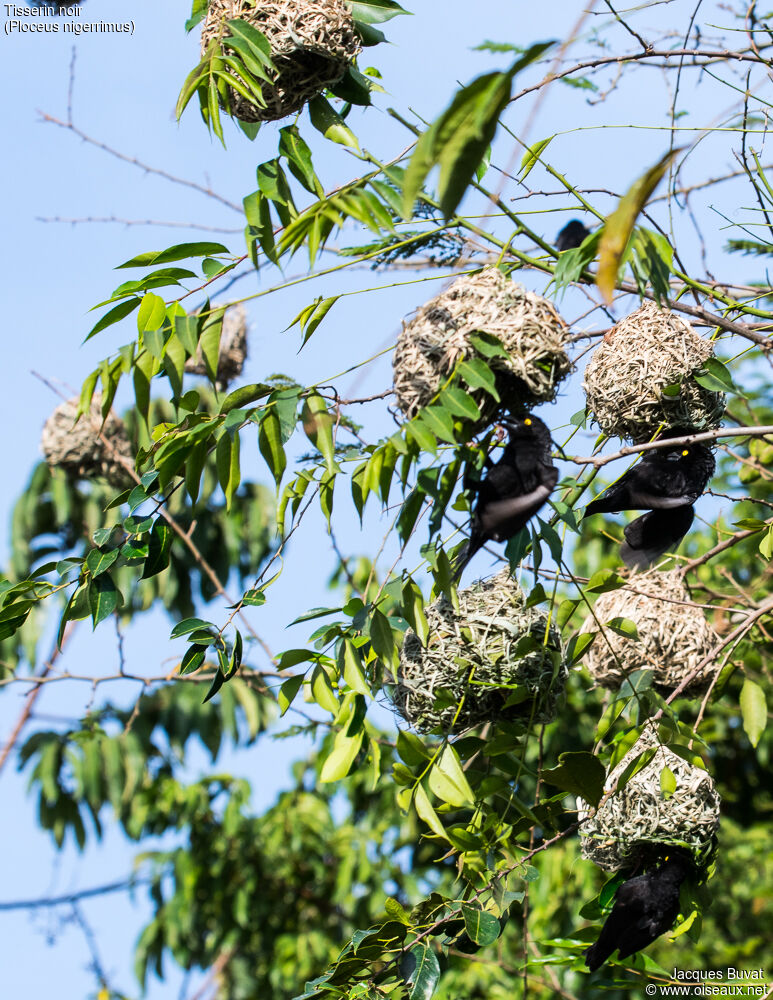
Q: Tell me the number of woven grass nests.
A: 8